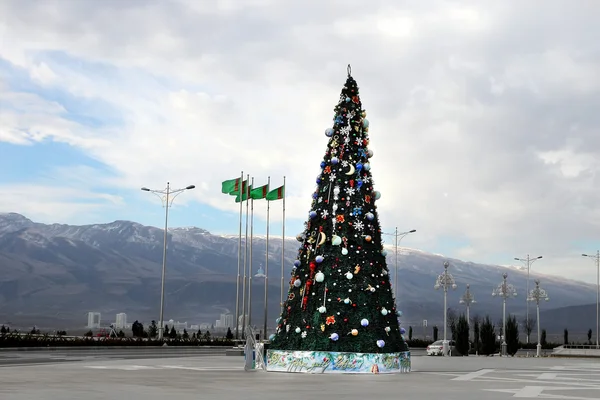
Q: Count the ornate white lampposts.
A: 4